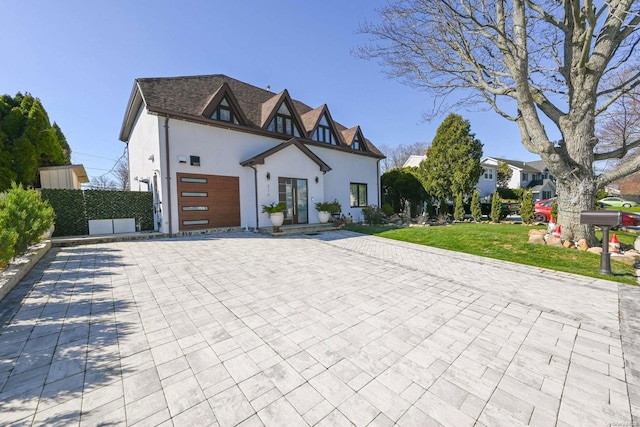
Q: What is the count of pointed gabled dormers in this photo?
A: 4